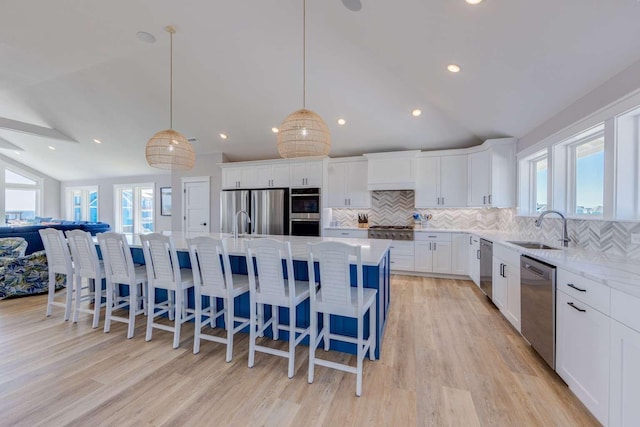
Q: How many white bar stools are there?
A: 7